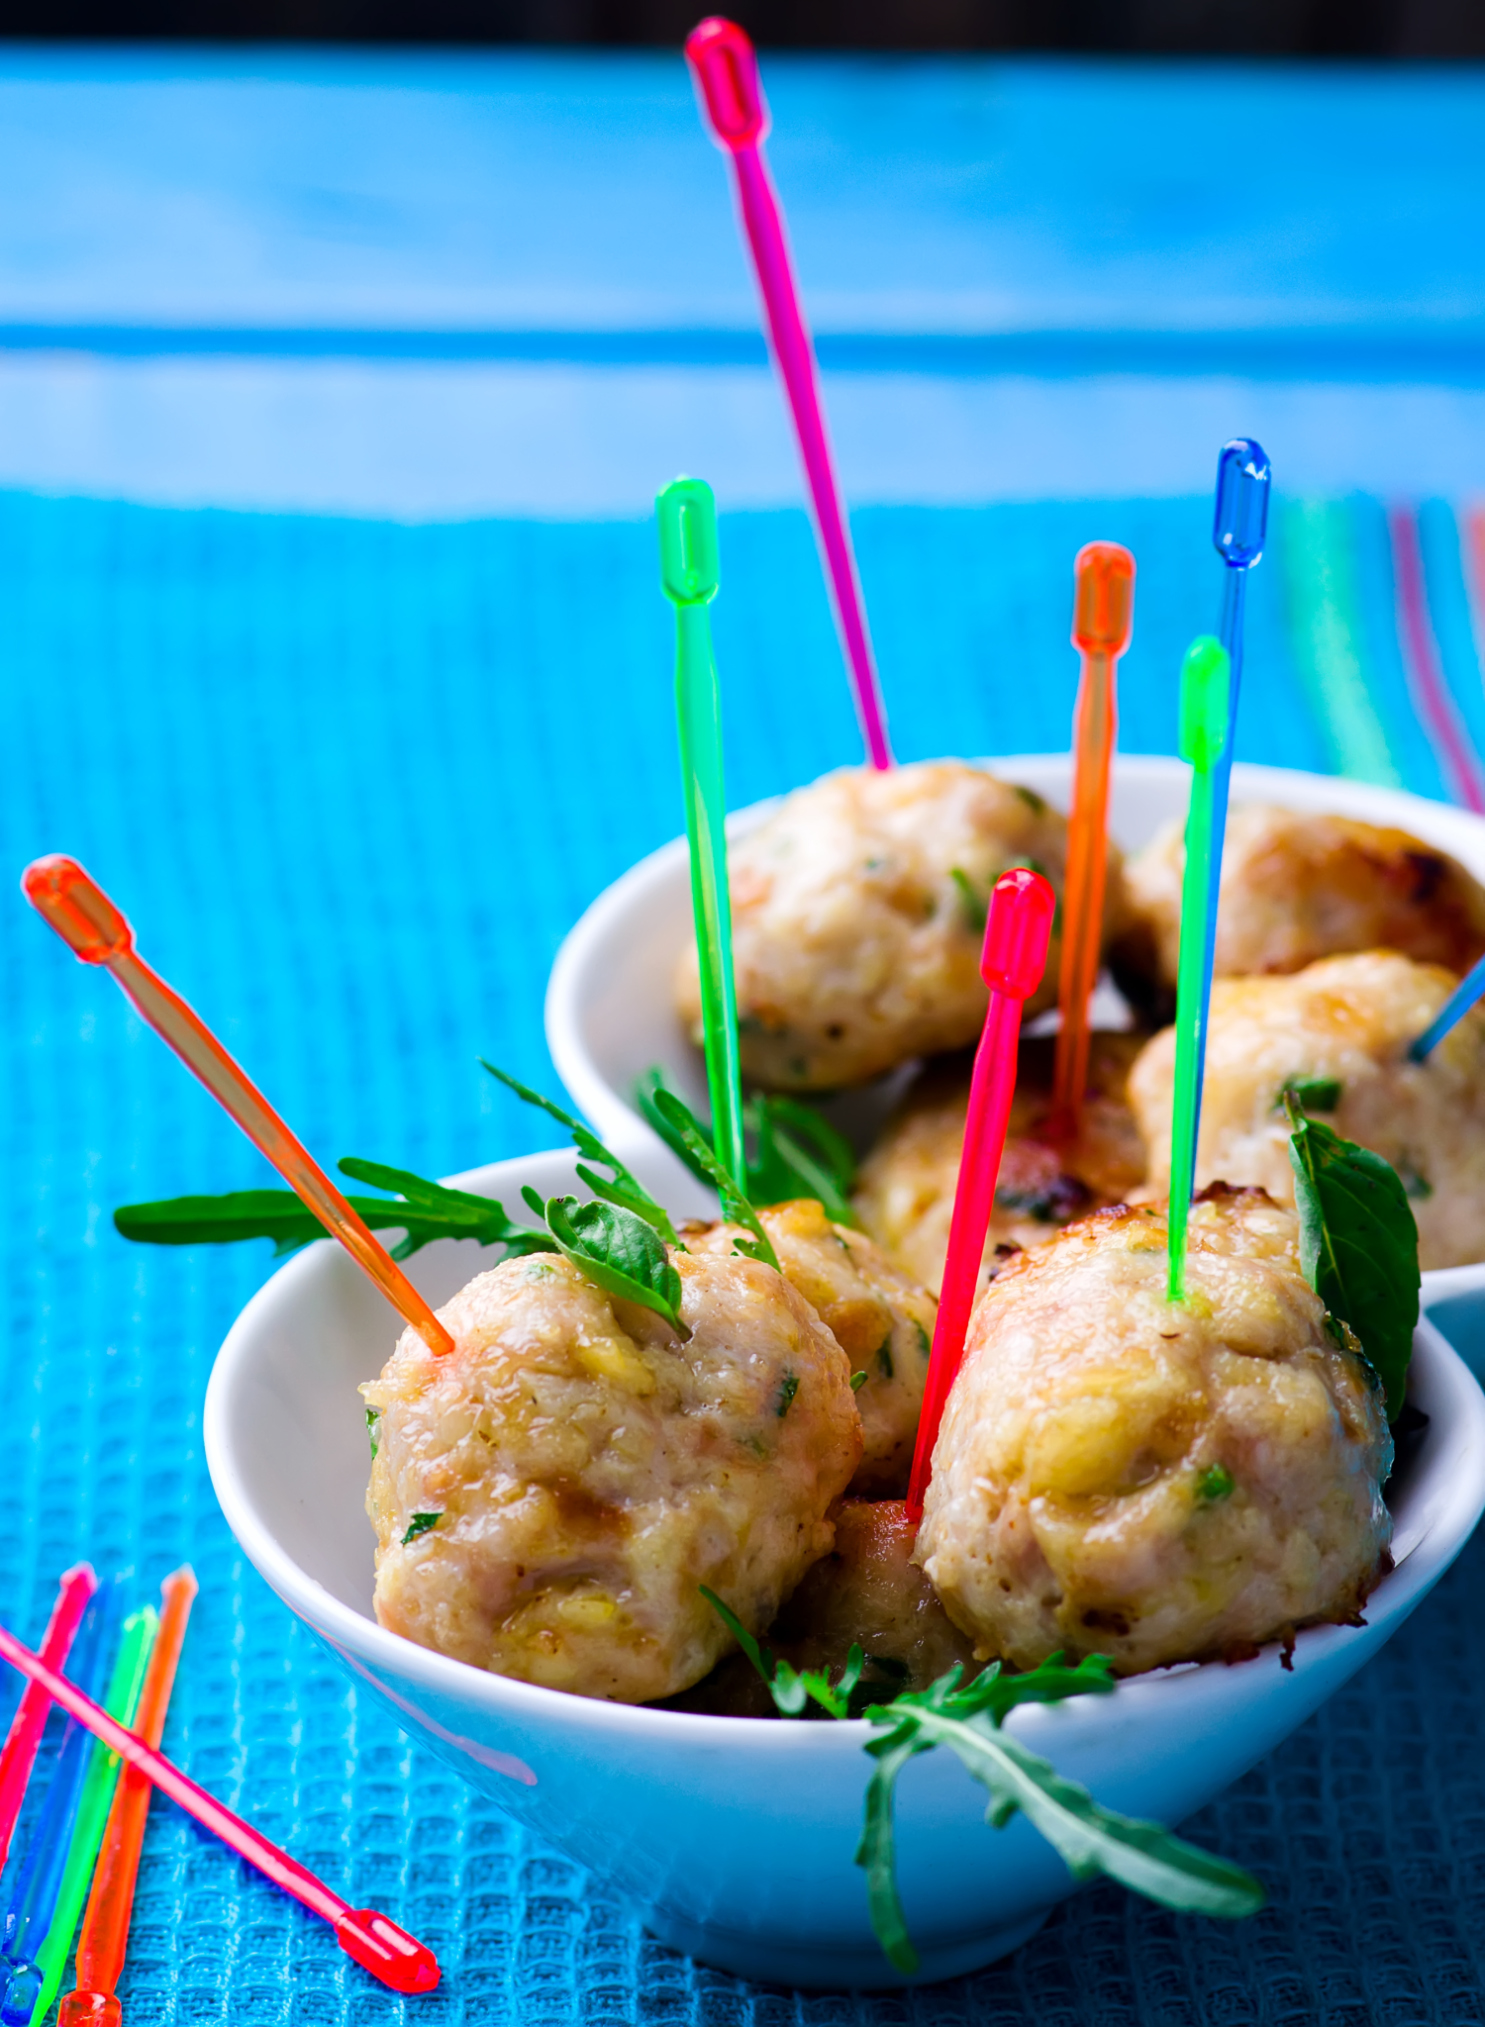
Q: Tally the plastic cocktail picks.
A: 13